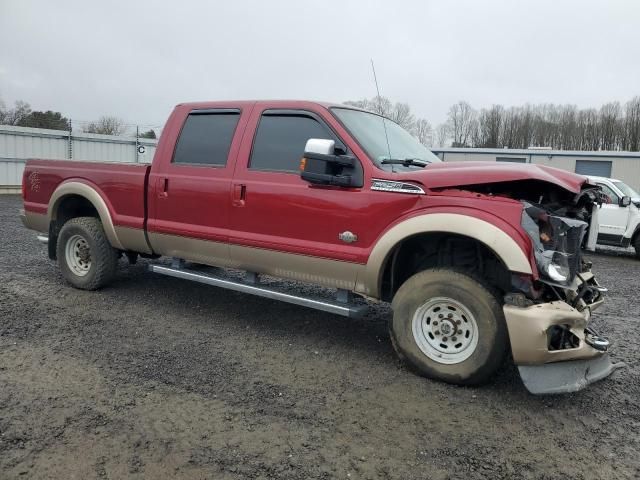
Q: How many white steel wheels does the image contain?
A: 2